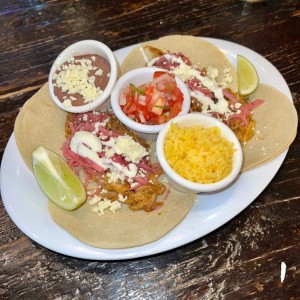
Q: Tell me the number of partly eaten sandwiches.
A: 0